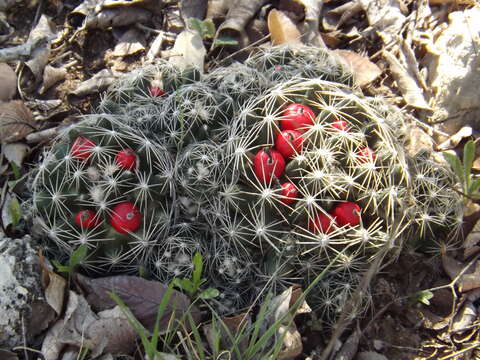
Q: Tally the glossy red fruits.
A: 13